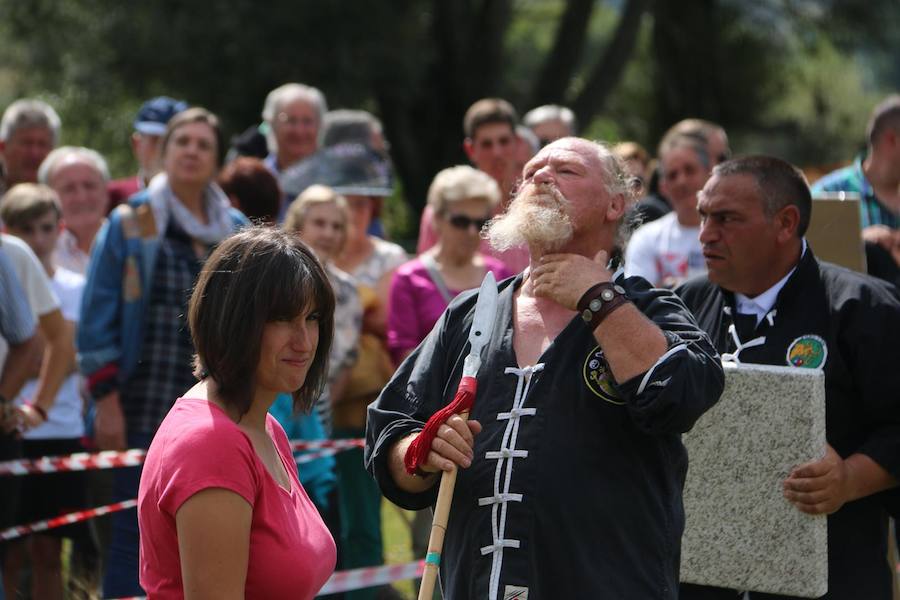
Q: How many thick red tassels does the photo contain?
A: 1